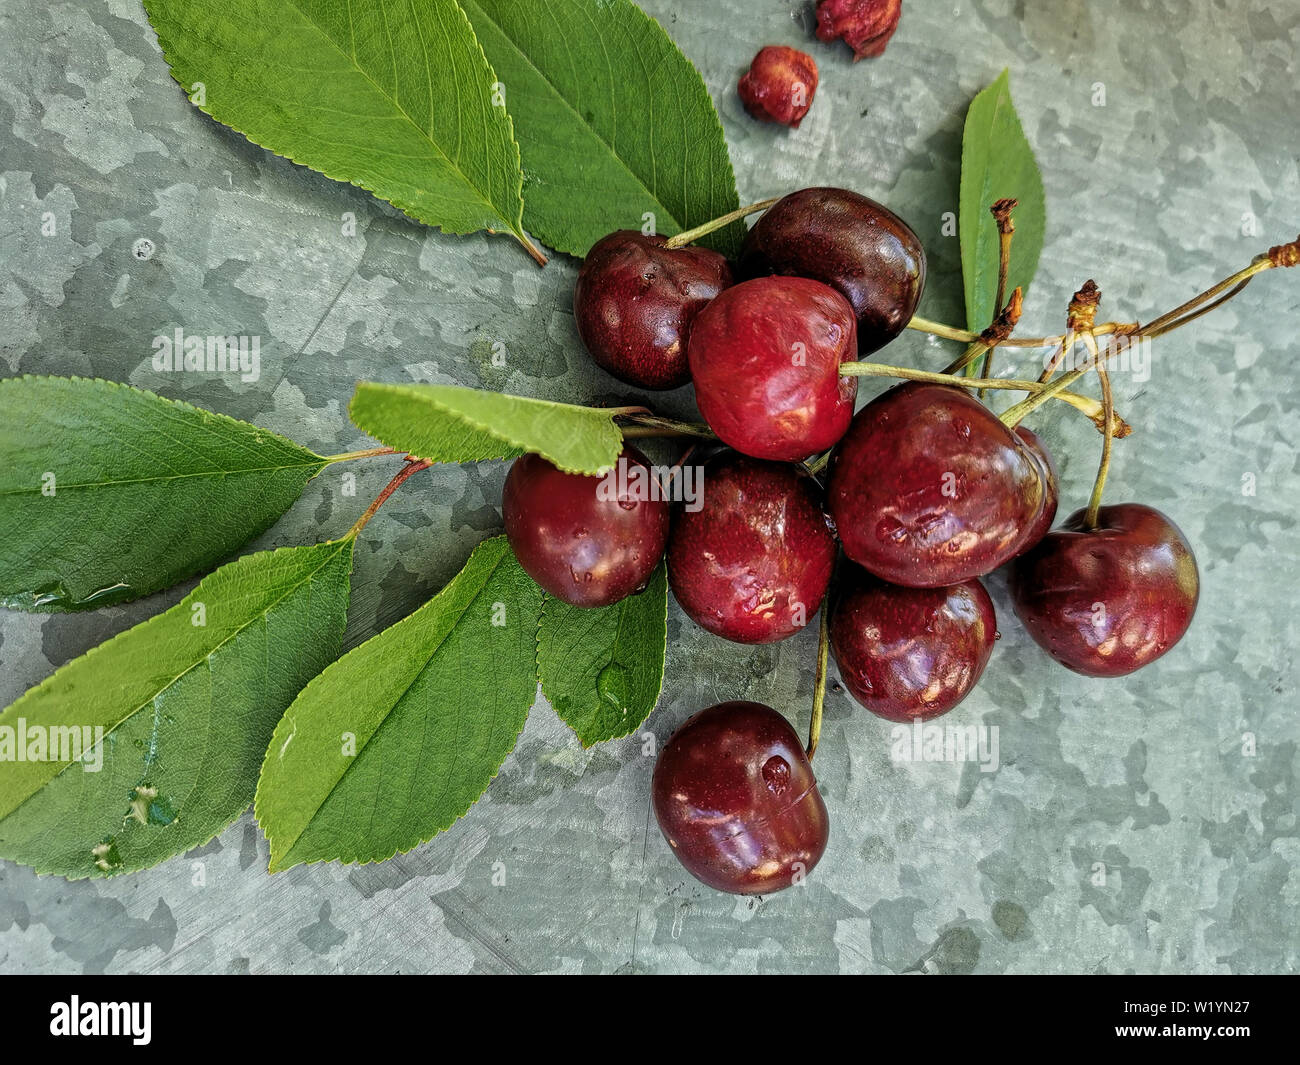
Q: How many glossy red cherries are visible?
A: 10